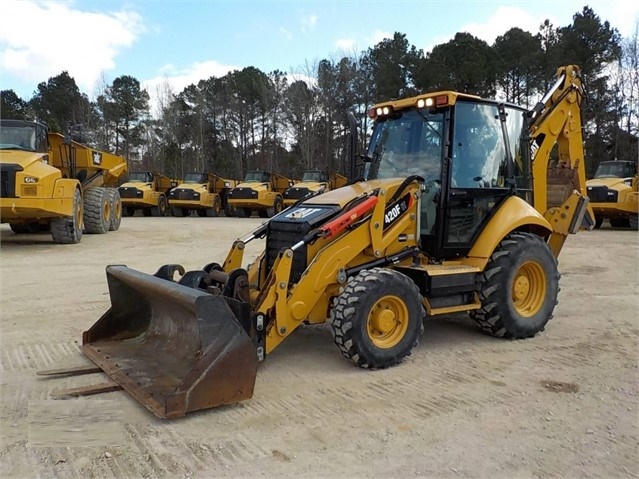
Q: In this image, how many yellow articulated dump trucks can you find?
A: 6